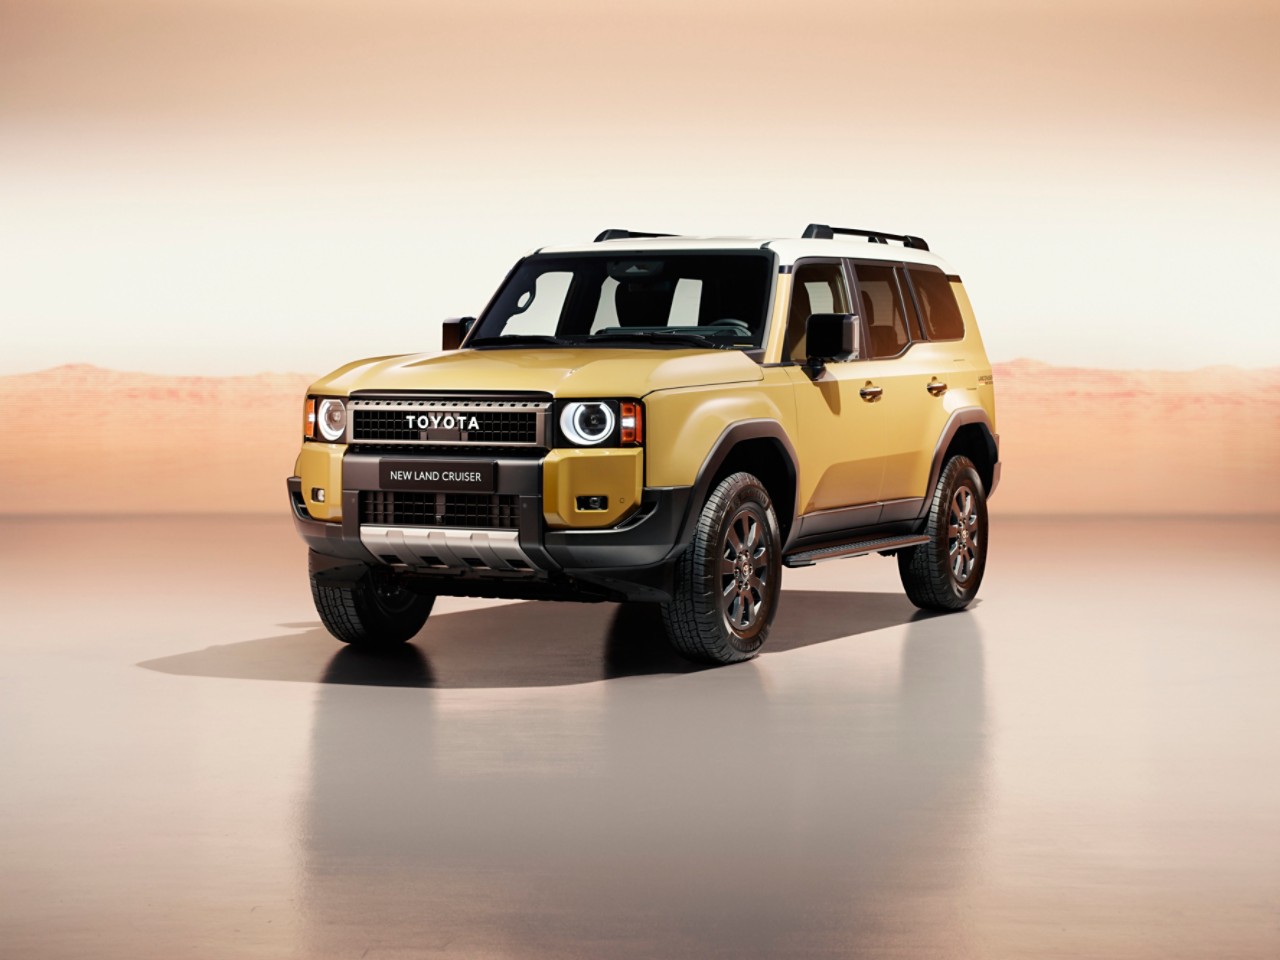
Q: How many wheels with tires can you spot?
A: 3